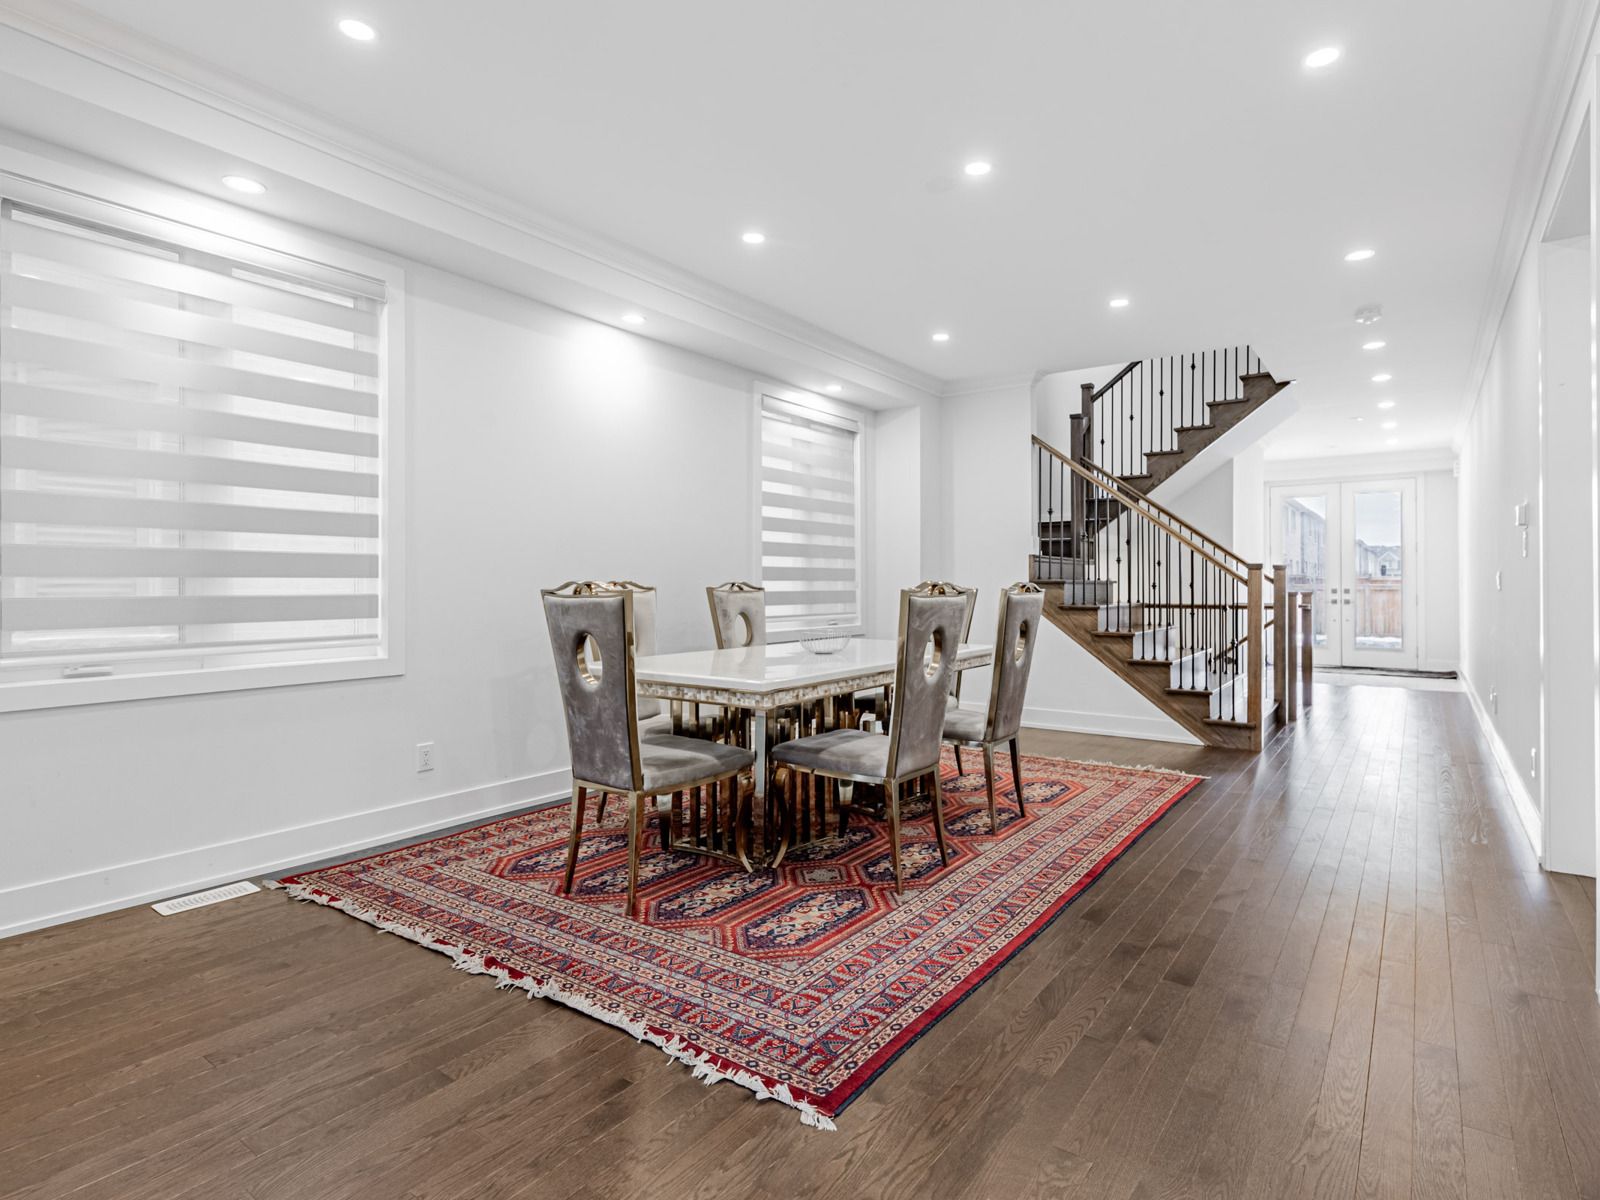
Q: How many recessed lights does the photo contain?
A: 15